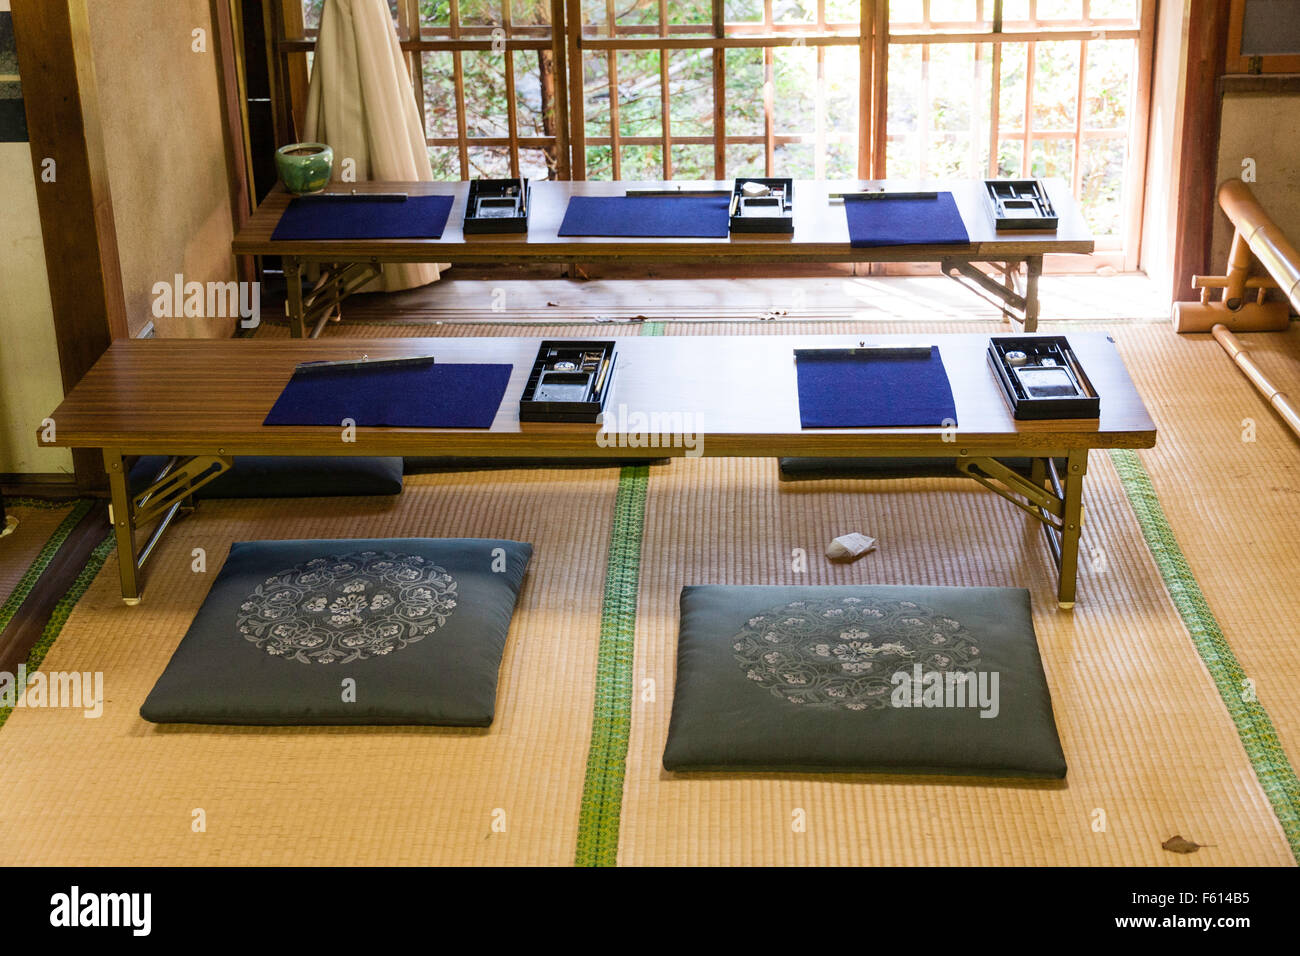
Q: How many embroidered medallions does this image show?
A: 2